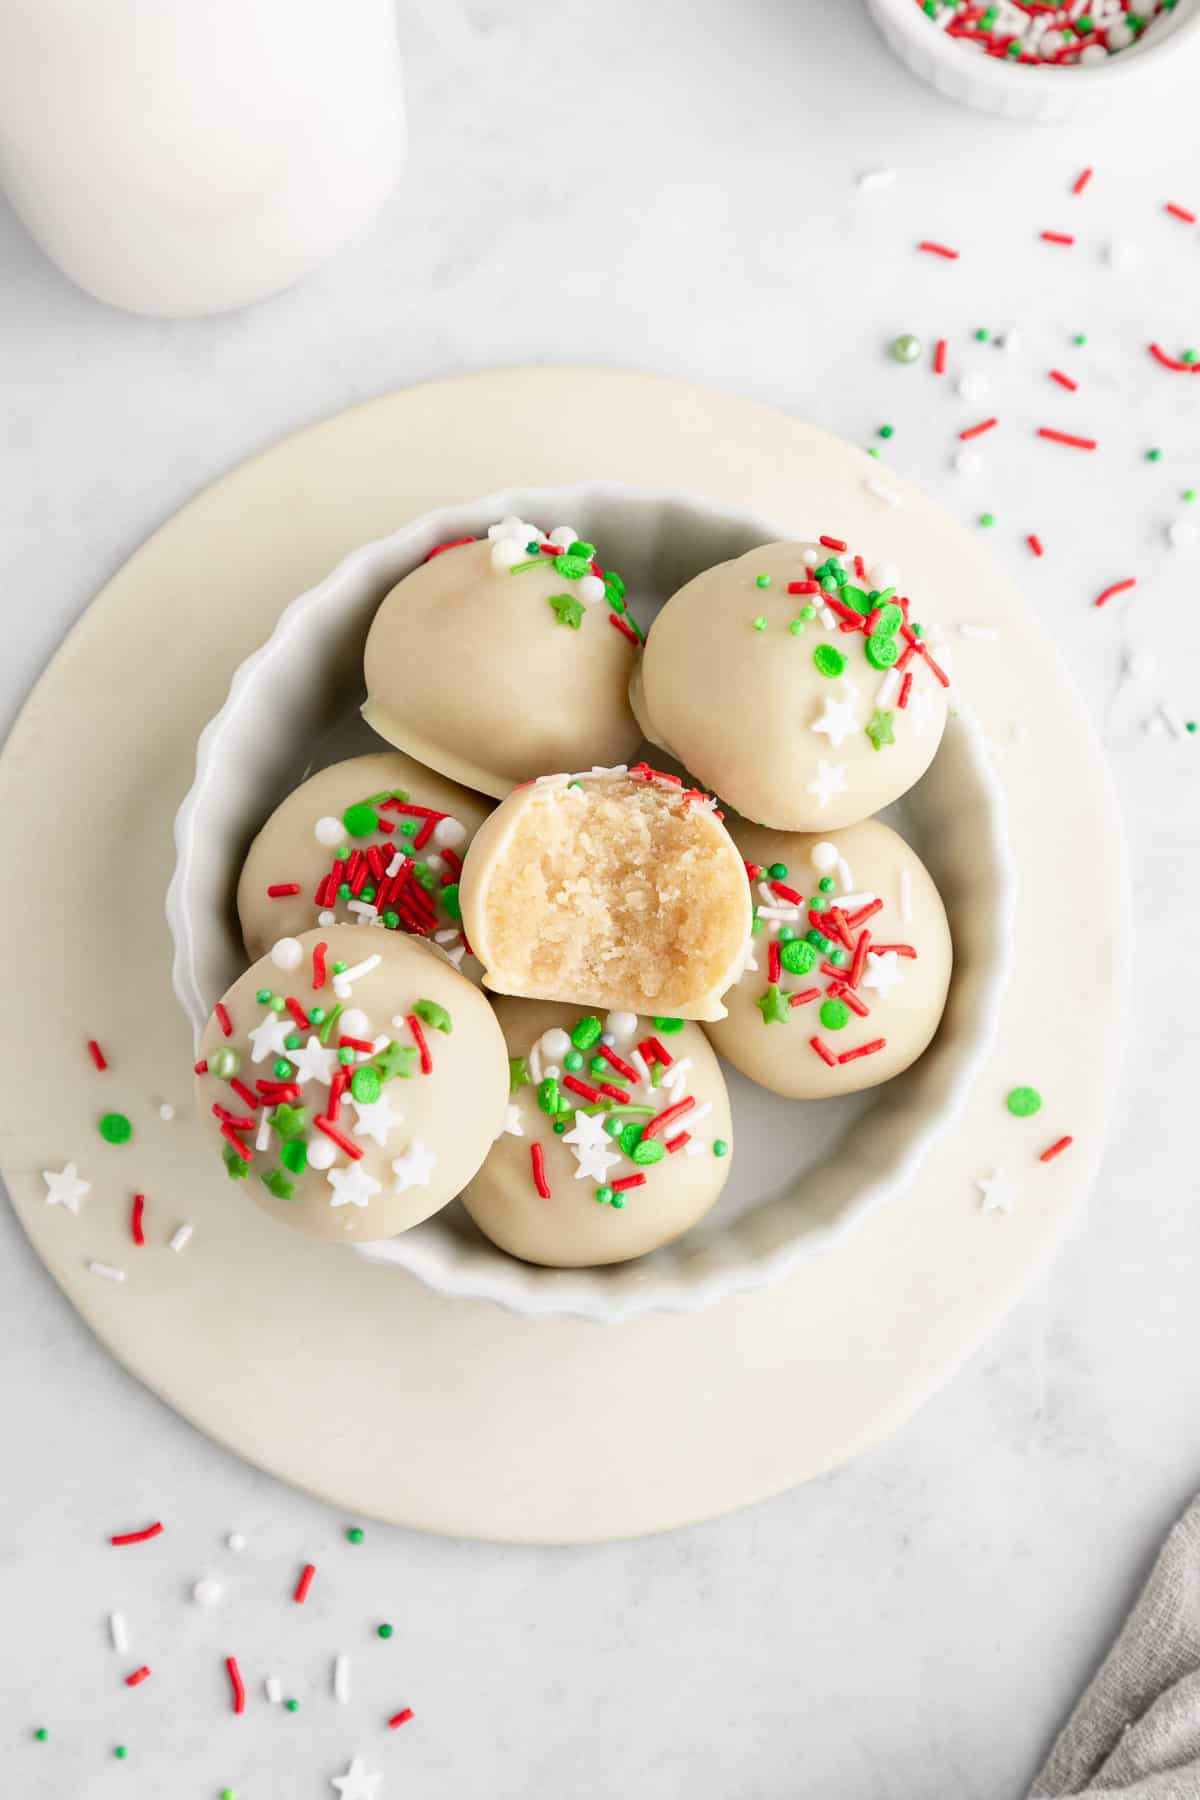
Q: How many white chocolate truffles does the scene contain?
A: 7